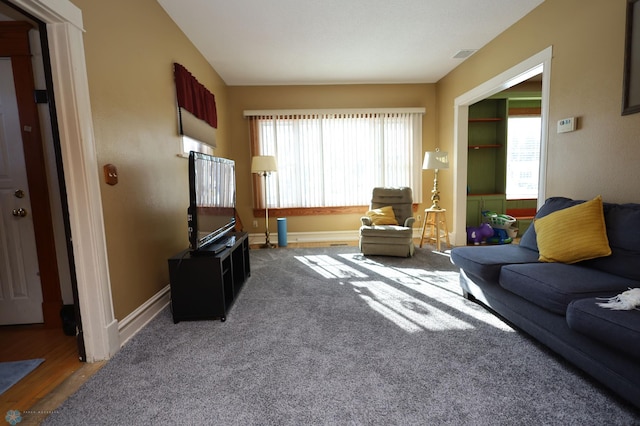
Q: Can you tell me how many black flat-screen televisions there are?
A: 1